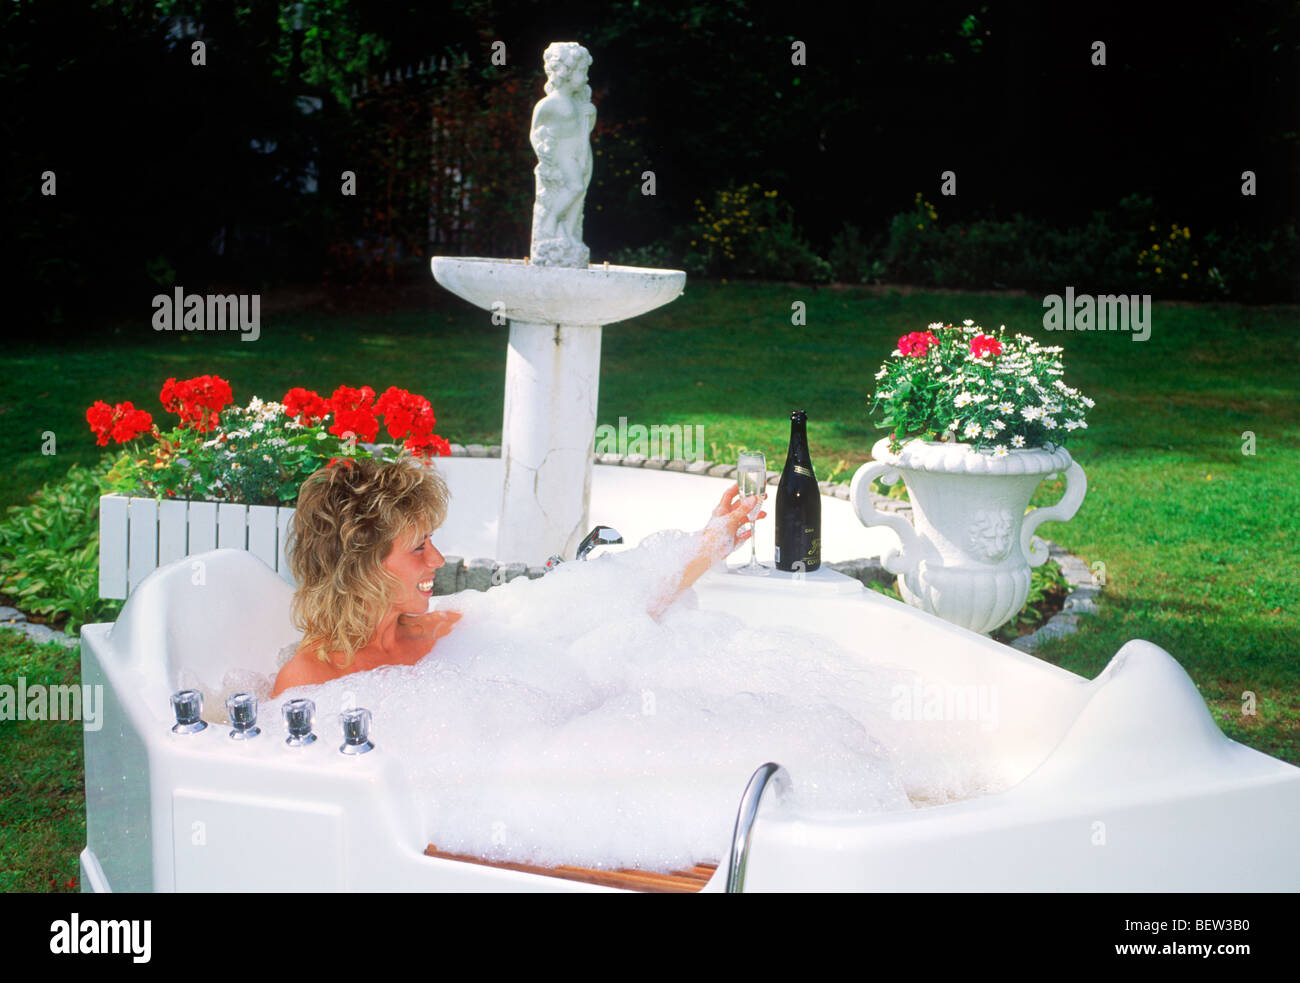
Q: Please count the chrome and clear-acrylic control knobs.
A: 4